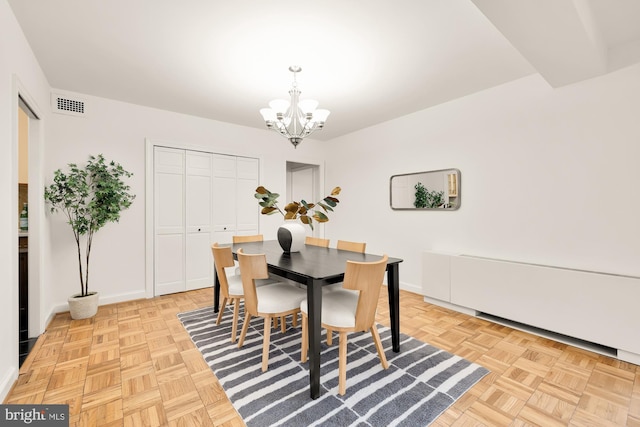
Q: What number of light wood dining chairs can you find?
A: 6